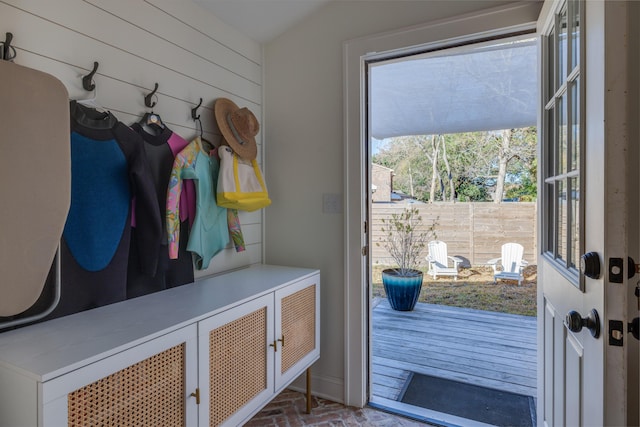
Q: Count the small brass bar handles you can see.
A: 3